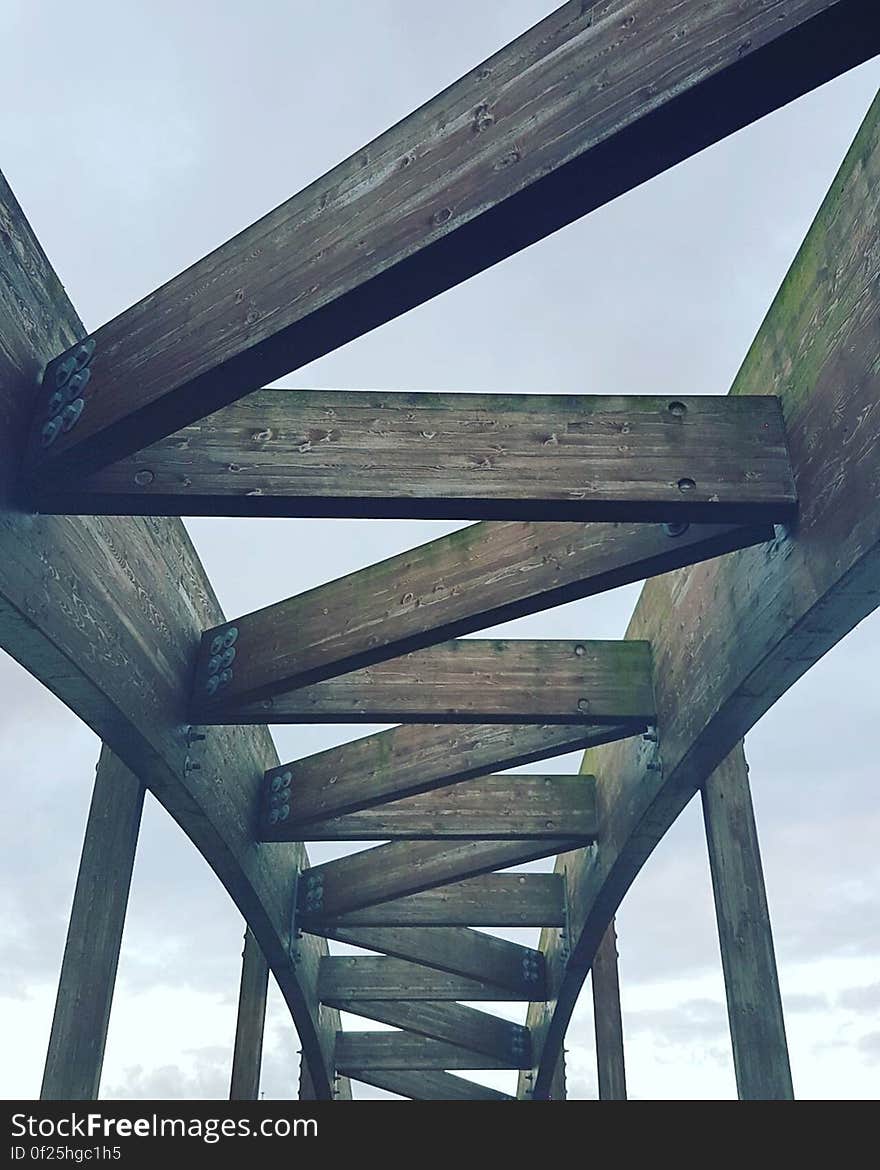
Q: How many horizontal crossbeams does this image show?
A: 6